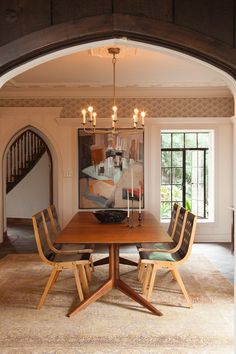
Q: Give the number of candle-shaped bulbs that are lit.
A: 8